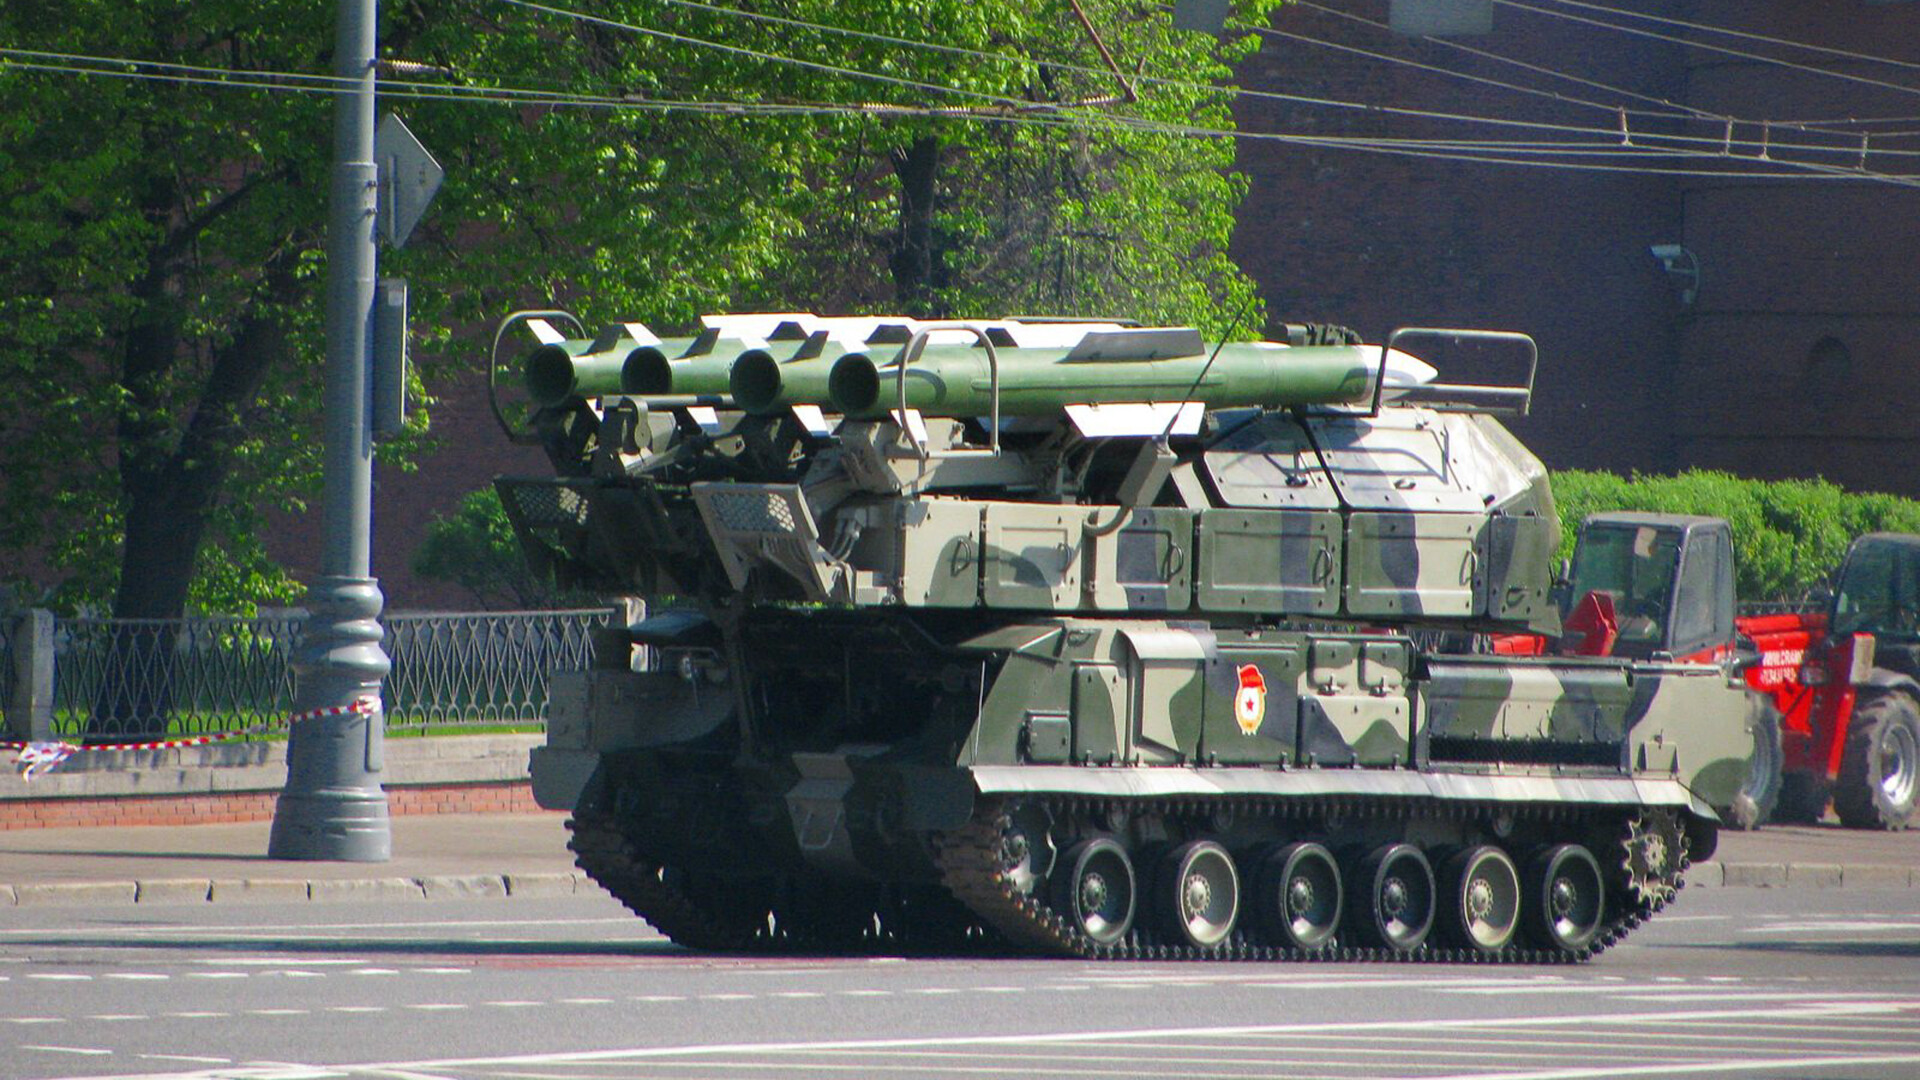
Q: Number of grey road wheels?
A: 2